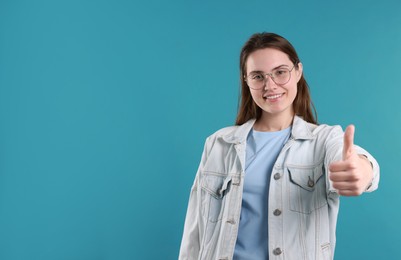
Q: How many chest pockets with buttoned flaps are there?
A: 2